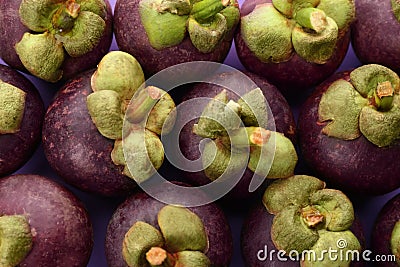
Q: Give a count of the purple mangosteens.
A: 12